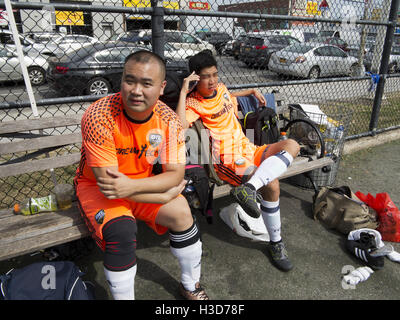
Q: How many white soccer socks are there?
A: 4